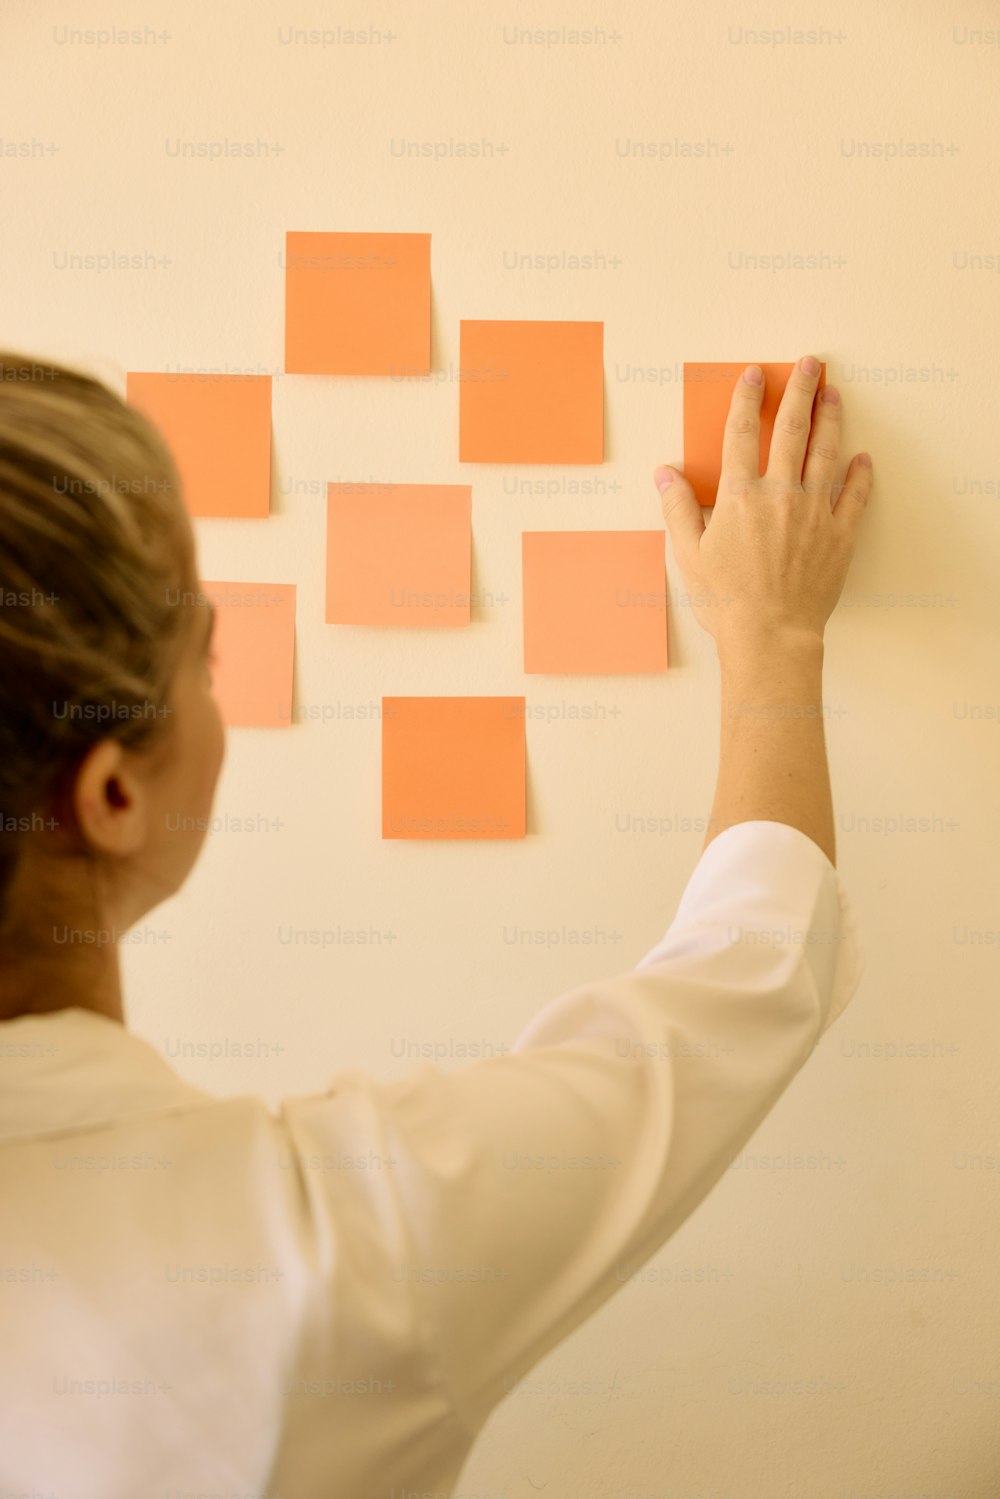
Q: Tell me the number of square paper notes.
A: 8